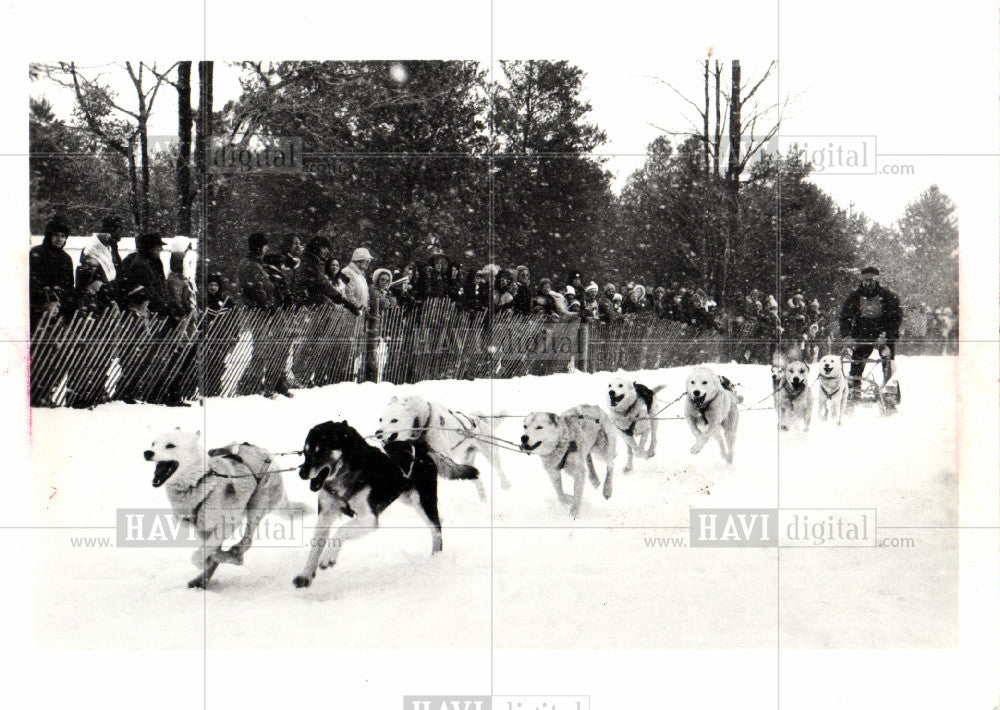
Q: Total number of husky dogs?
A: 9